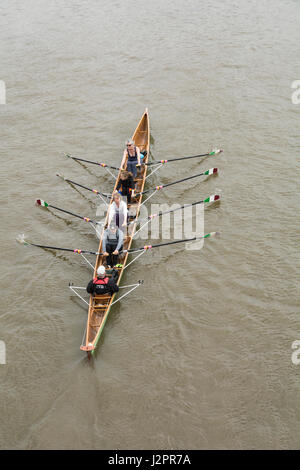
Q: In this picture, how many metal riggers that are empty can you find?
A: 2